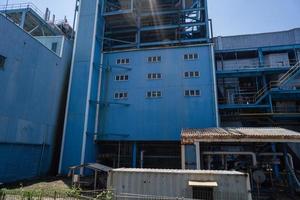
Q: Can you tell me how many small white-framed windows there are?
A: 9